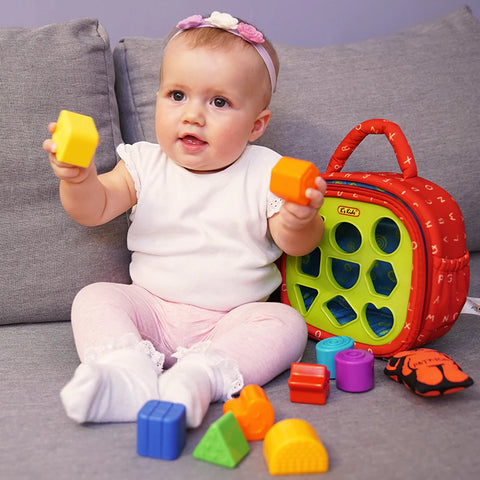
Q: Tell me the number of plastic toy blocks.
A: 9